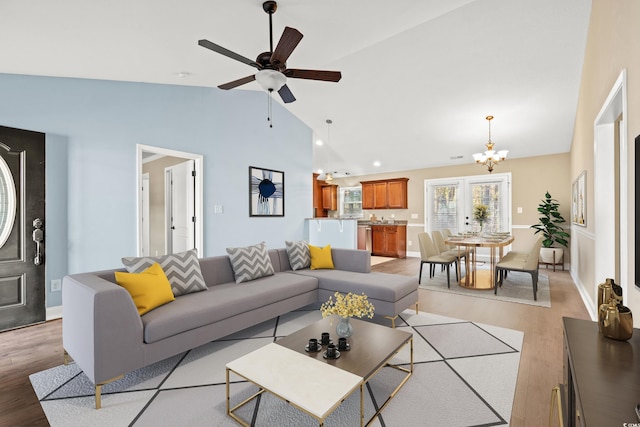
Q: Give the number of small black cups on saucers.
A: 4